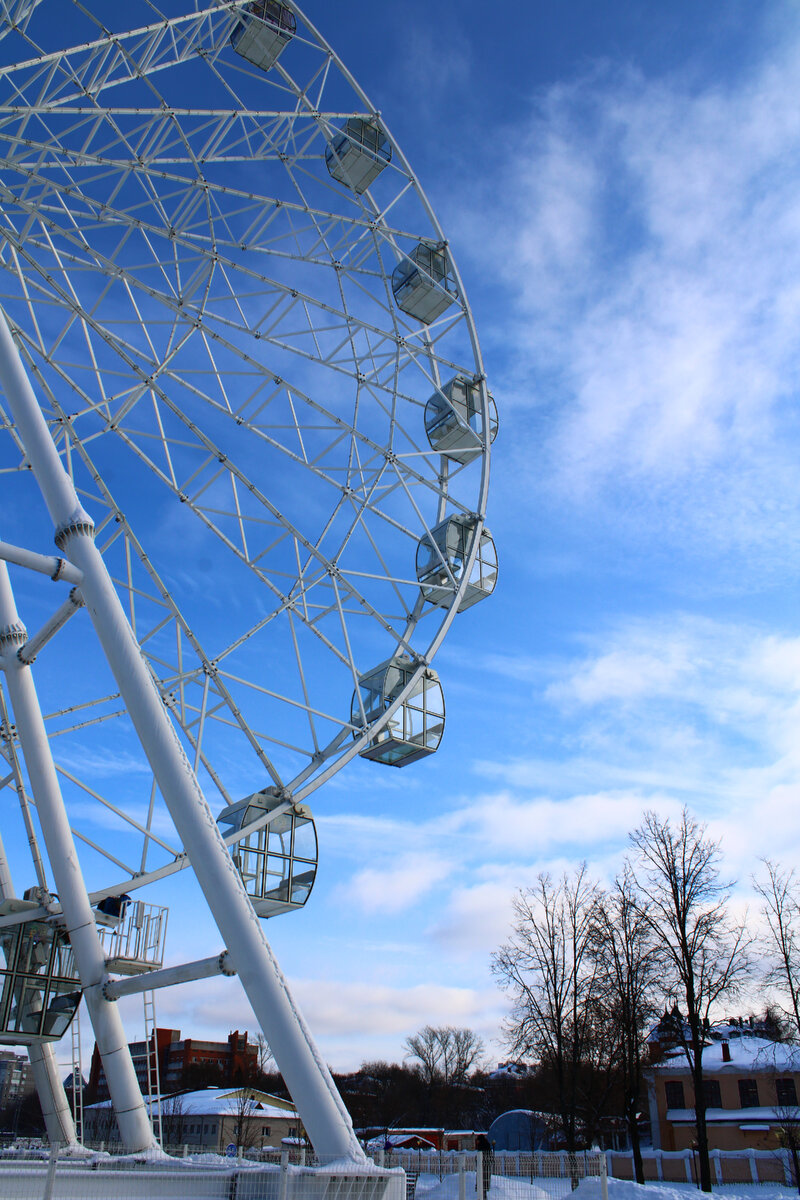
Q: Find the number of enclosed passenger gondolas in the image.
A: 8